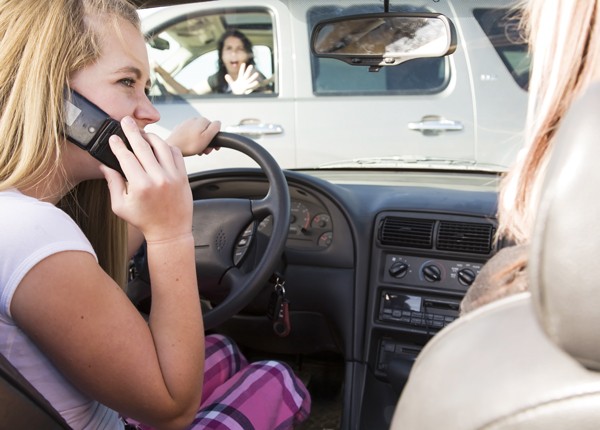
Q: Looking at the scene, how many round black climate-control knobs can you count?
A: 3